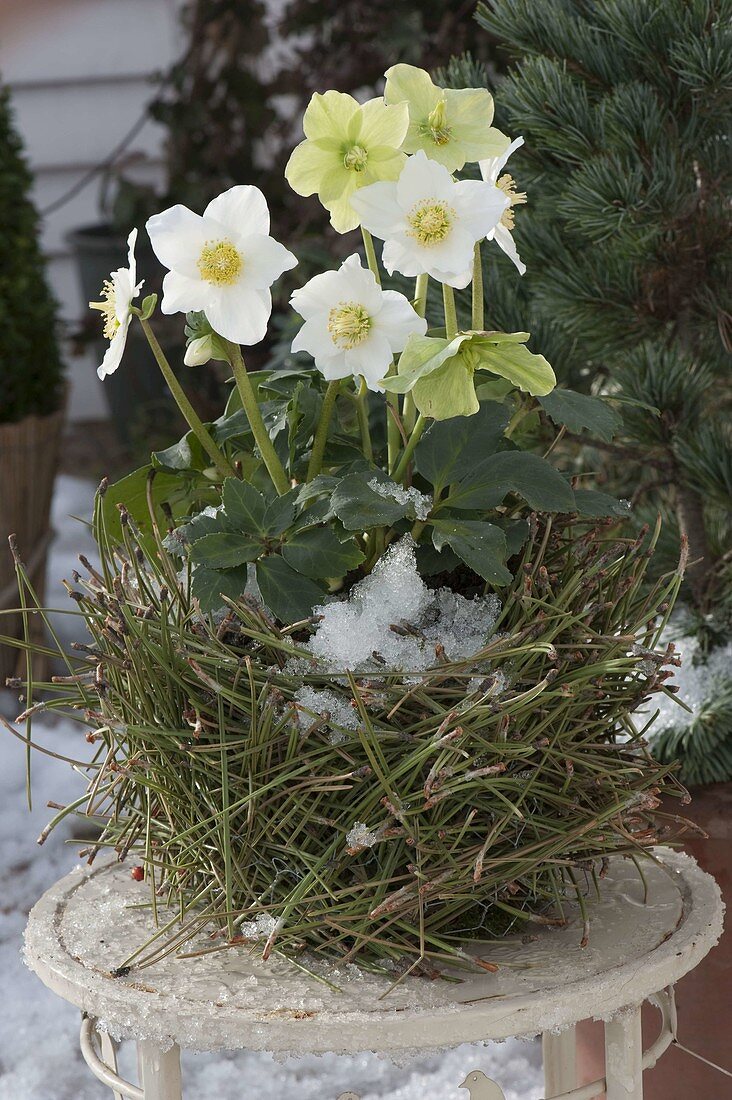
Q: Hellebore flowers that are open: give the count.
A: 8